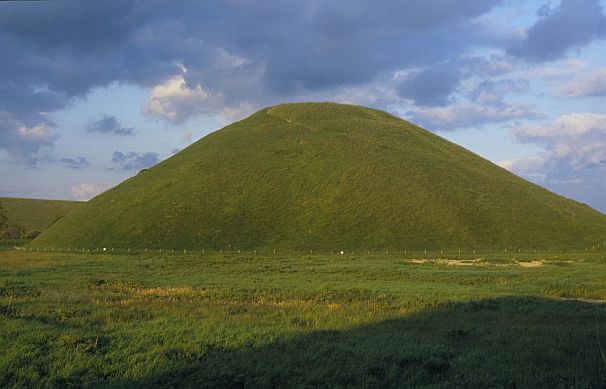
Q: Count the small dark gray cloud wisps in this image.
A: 3